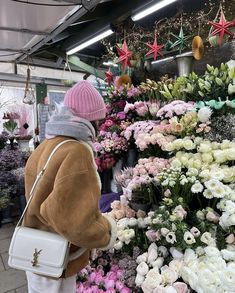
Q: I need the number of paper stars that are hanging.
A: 5